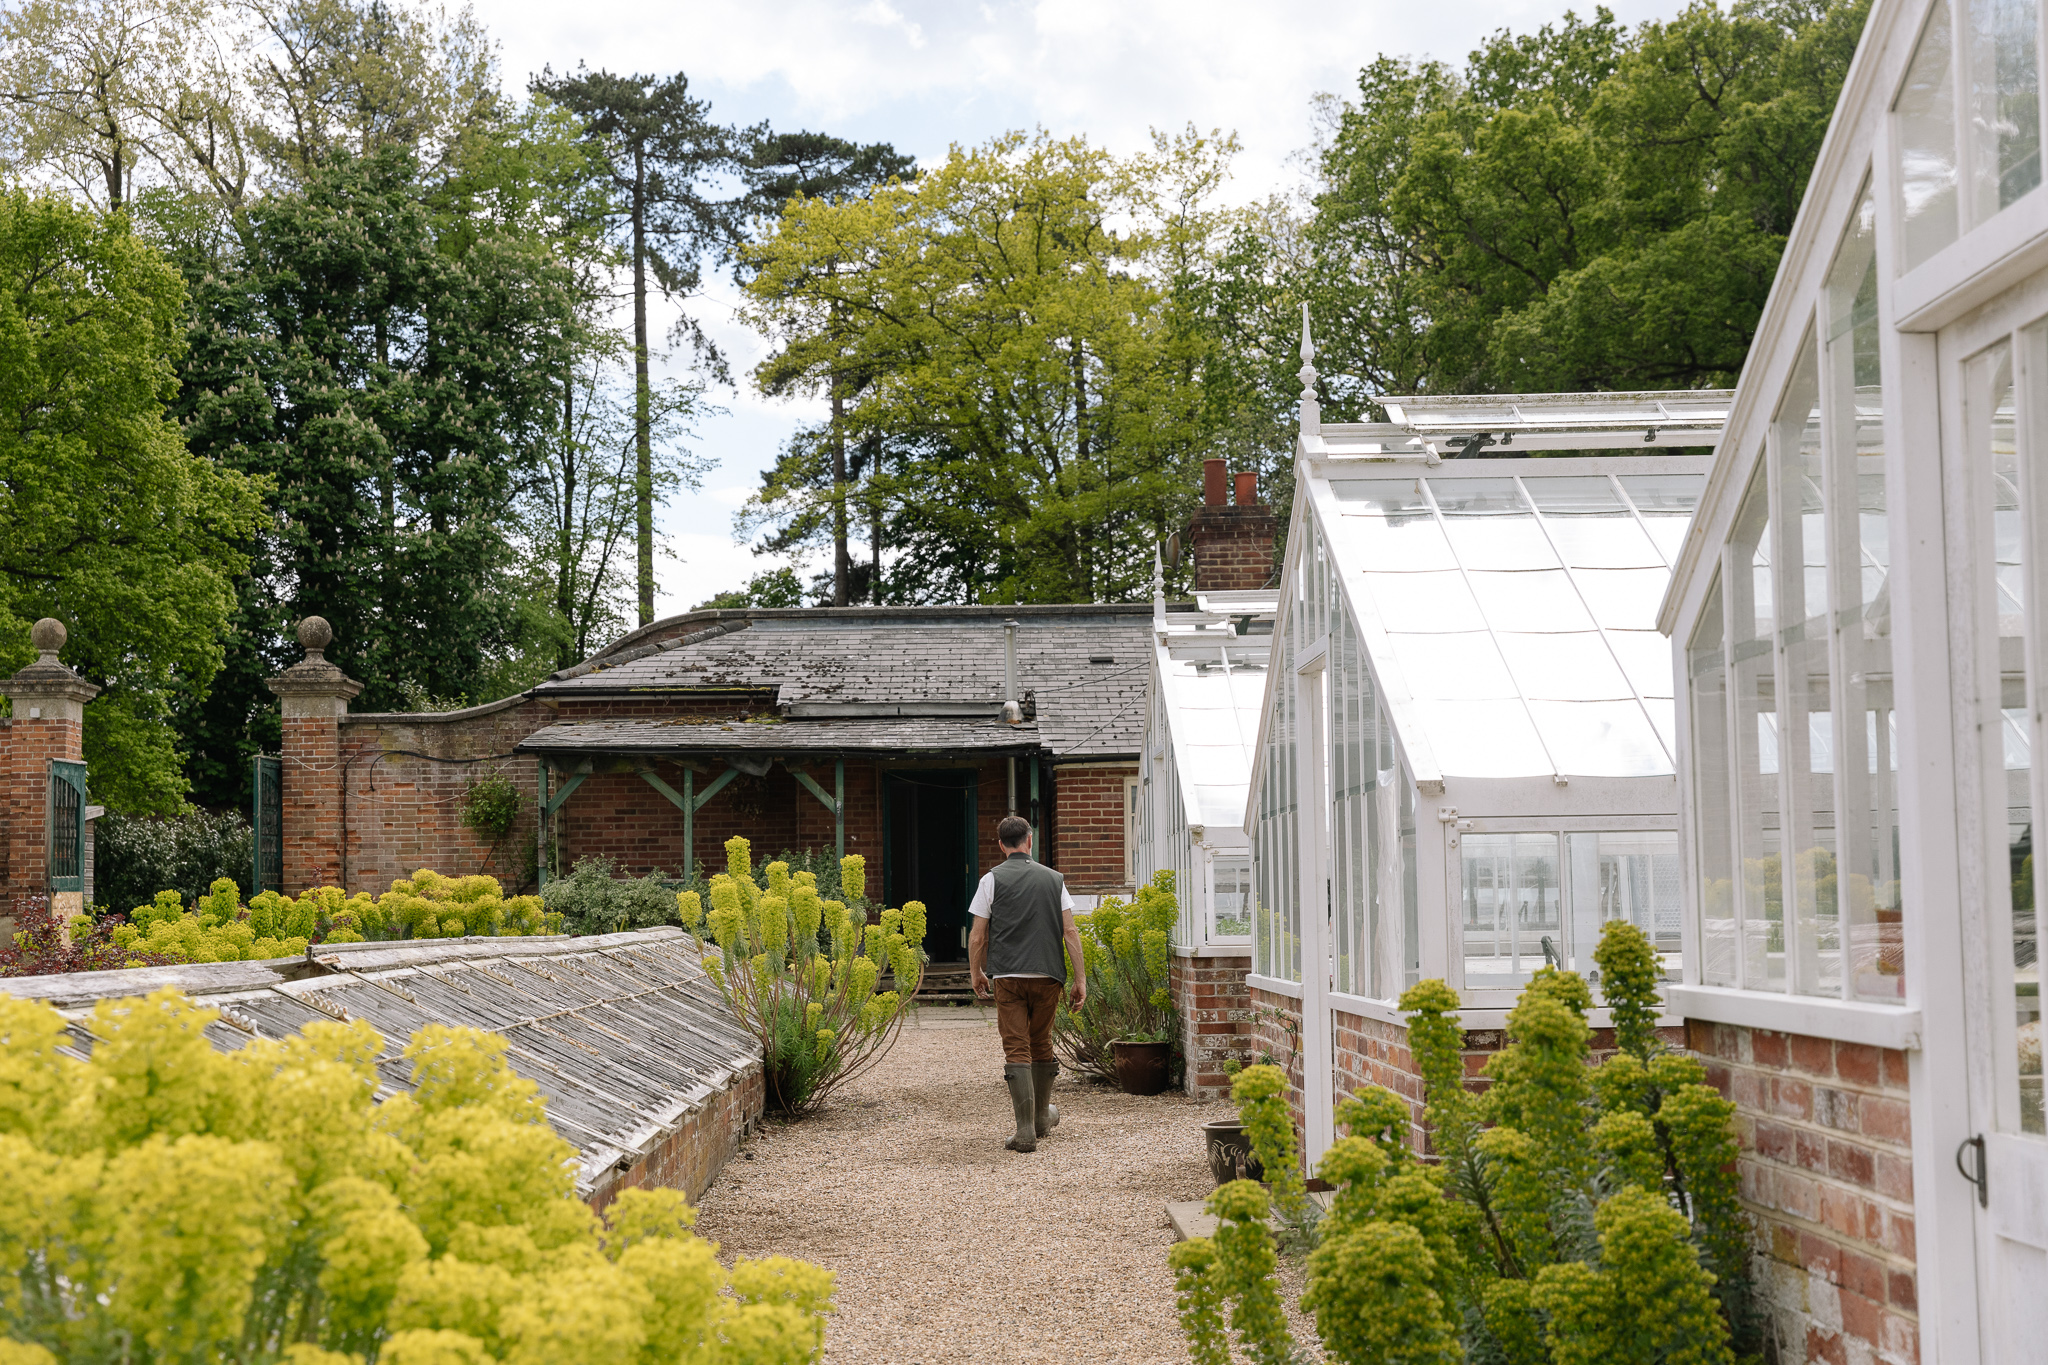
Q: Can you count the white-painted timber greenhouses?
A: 3